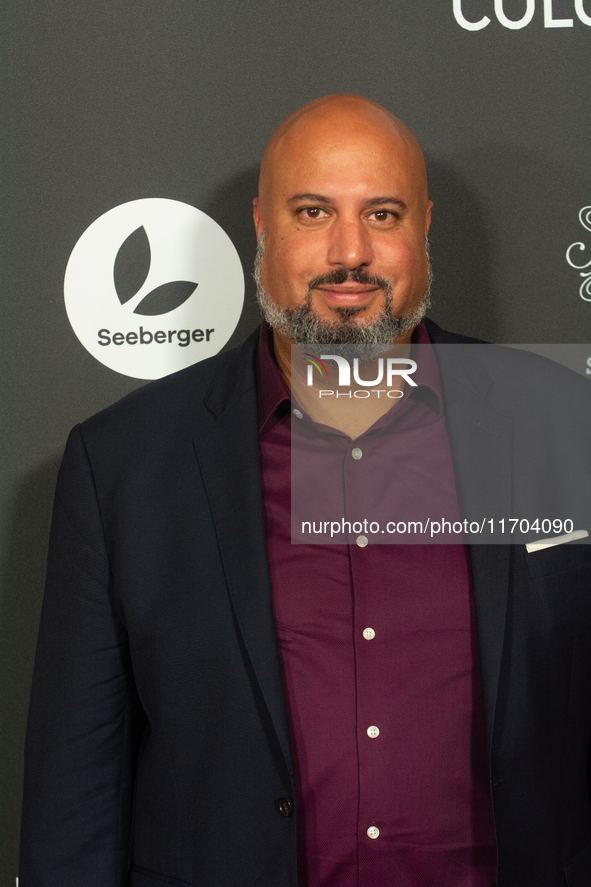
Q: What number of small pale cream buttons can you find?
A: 6